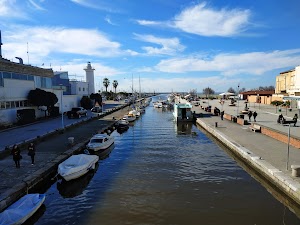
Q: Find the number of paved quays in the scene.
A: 2